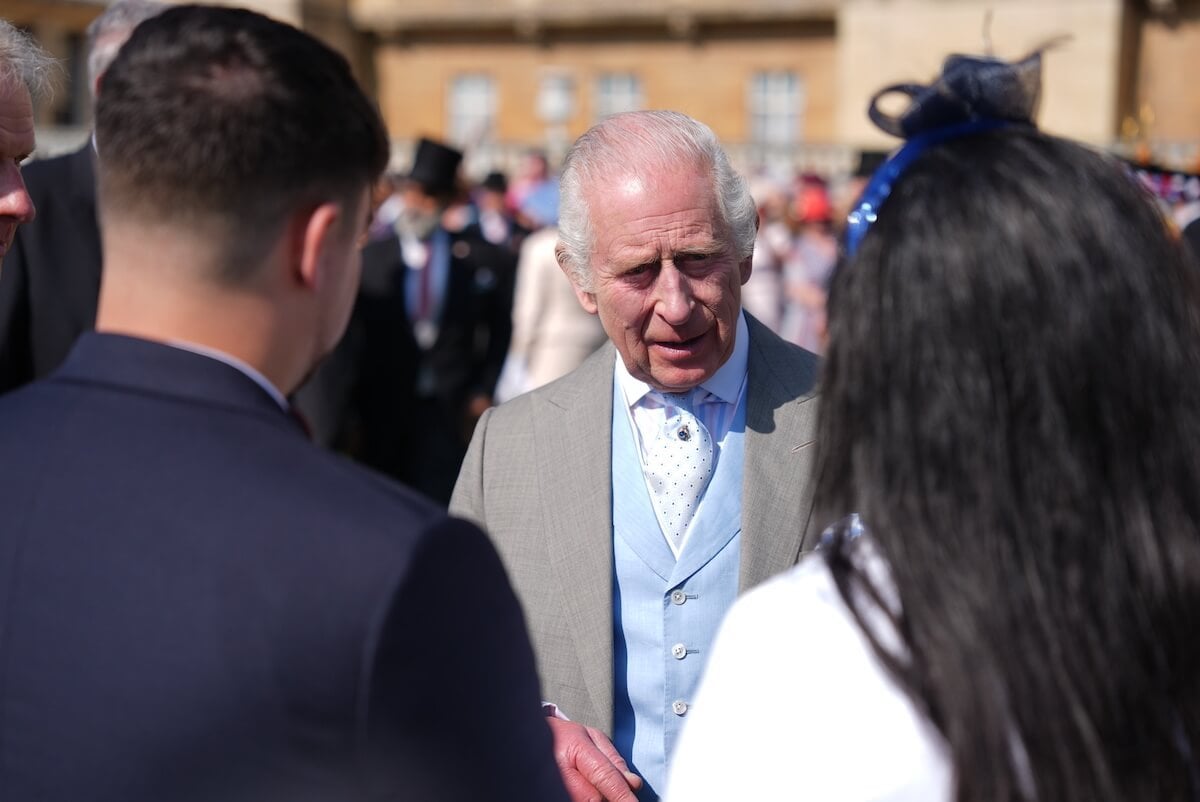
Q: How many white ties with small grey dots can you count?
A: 1